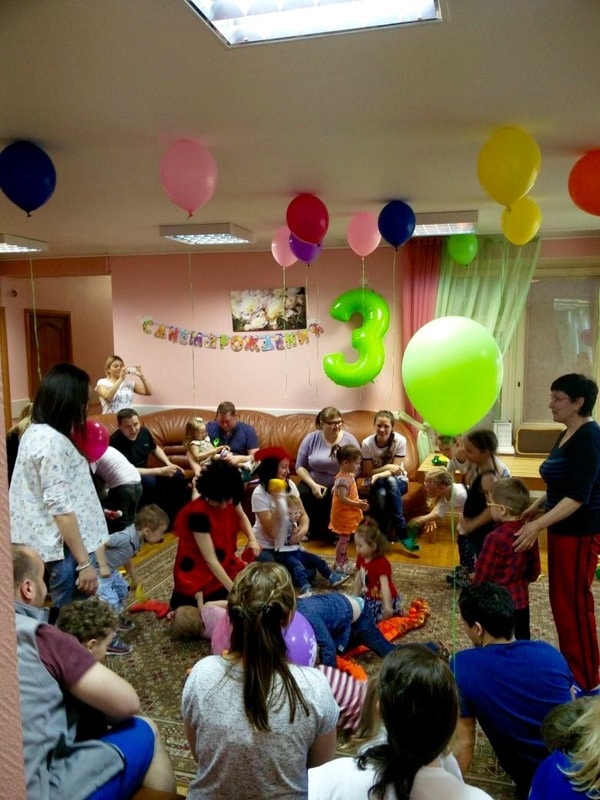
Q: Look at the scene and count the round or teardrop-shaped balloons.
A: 14